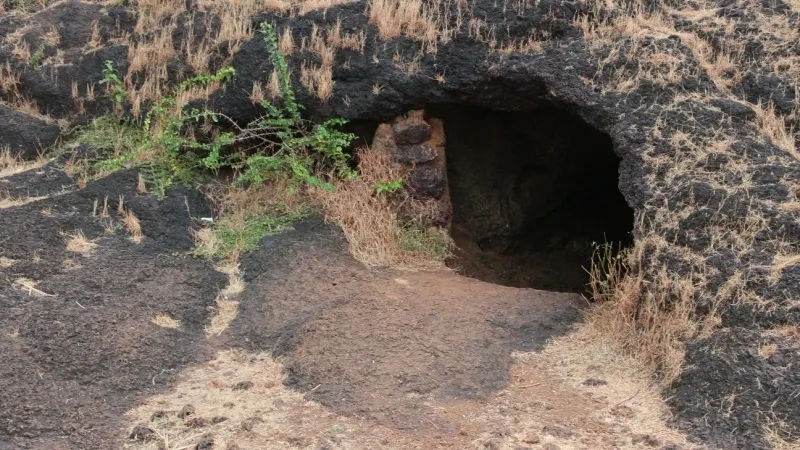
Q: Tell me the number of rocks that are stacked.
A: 4